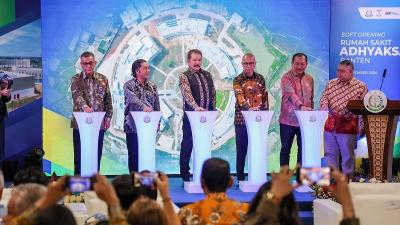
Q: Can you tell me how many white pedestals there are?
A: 5